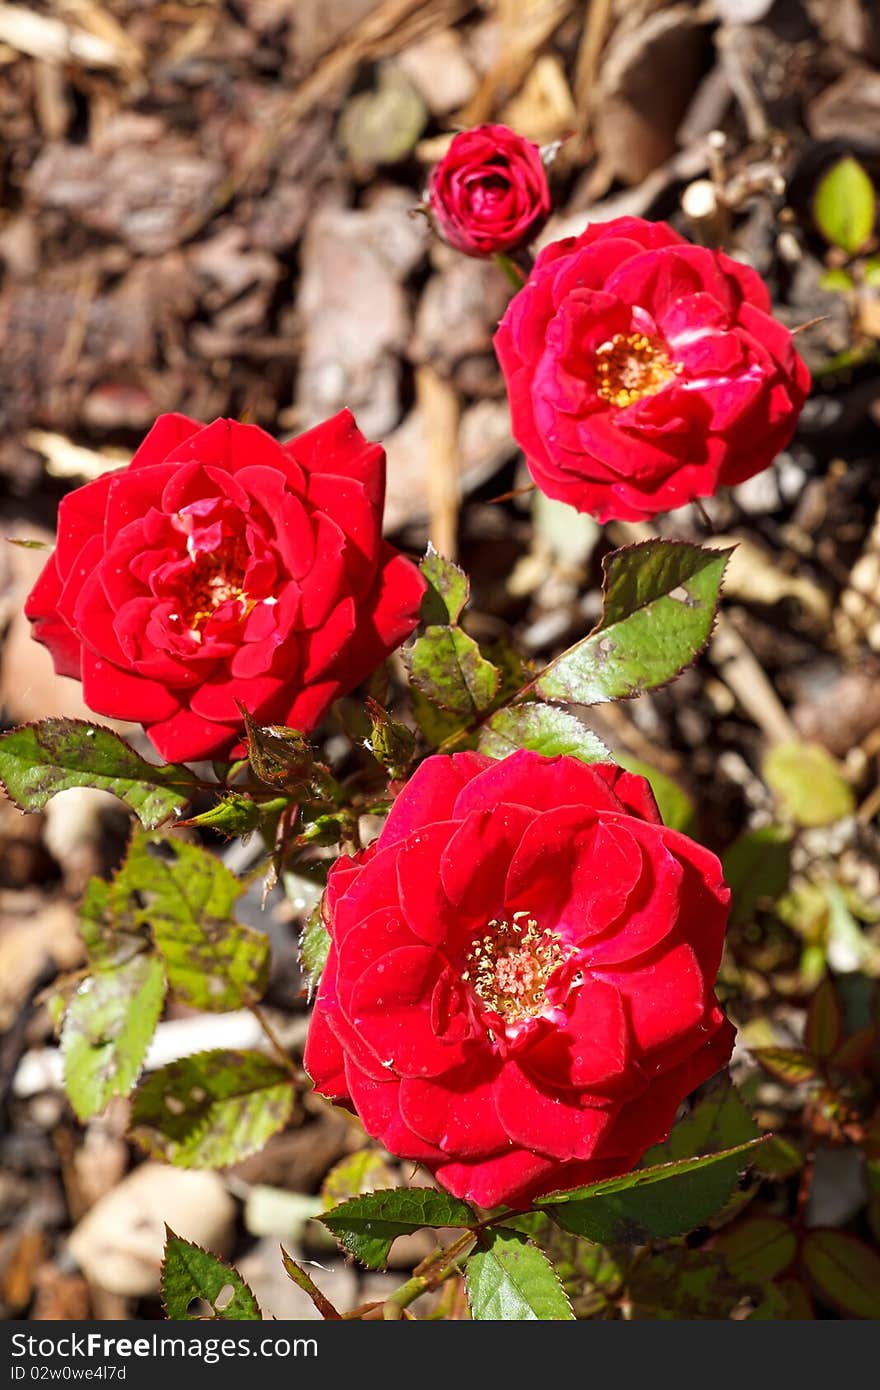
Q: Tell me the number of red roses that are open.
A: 3